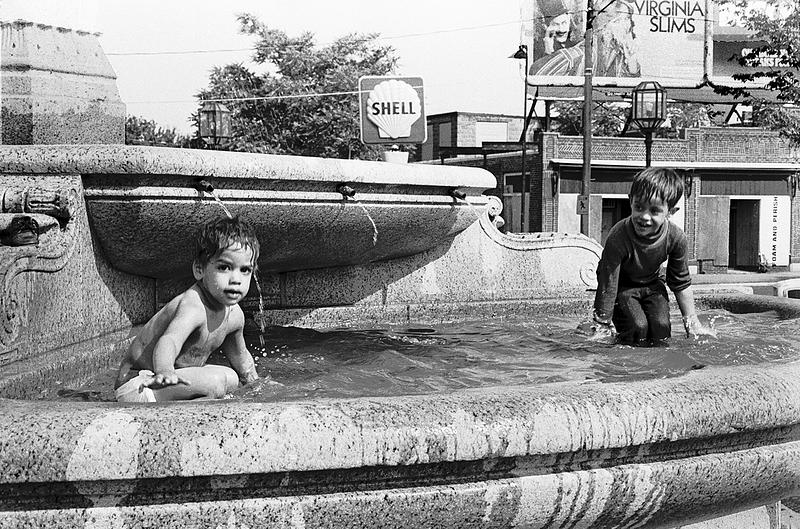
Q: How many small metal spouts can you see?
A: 3